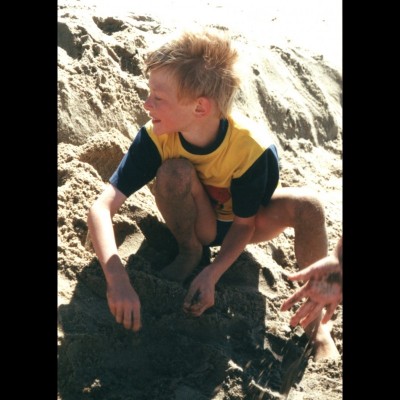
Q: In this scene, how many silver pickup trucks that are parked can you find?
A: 0